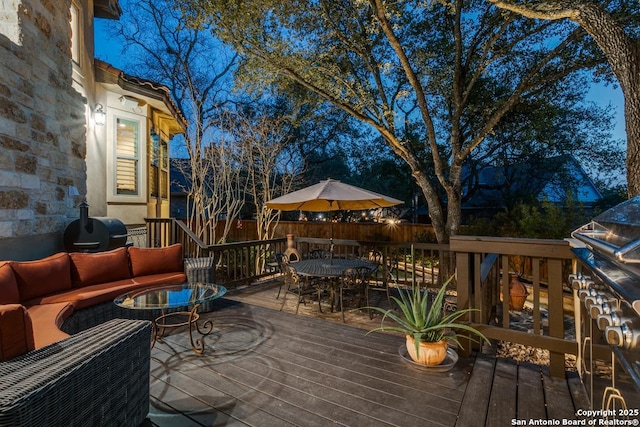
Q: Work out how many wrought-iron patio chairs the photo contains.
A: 6